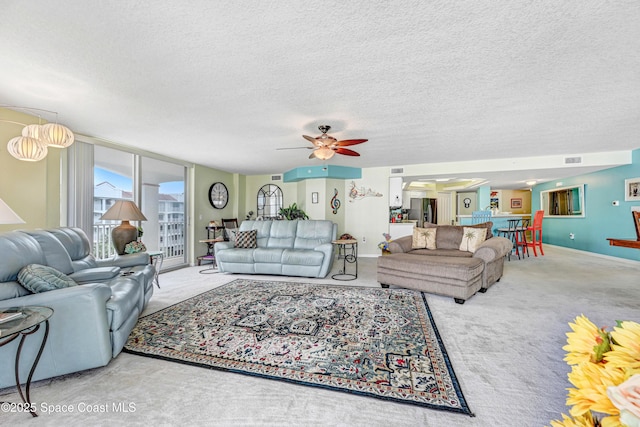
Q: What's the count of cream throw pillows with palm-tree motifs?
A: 2